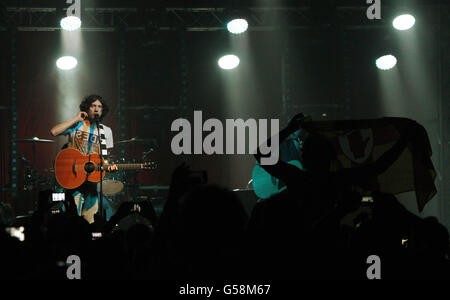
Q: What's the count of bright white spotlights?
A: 6